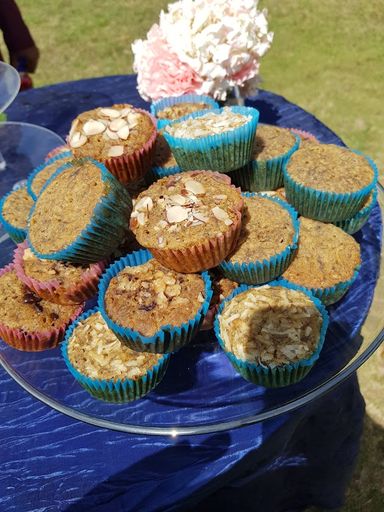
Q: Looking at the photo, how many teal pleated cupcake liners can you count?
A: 14